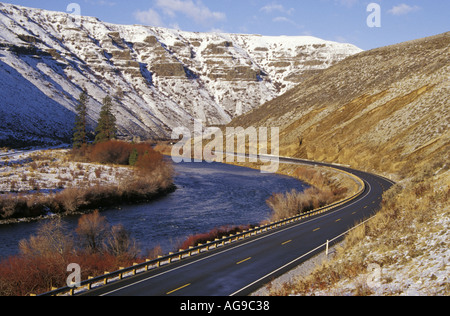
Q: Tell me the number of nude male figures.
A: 0